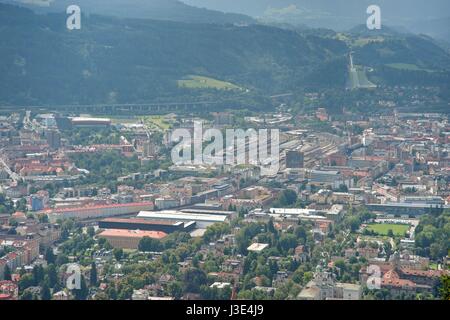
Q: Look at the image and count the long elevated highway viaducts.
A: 1